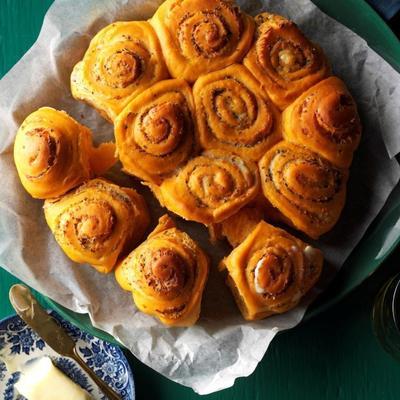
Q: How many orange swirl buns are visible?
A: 12